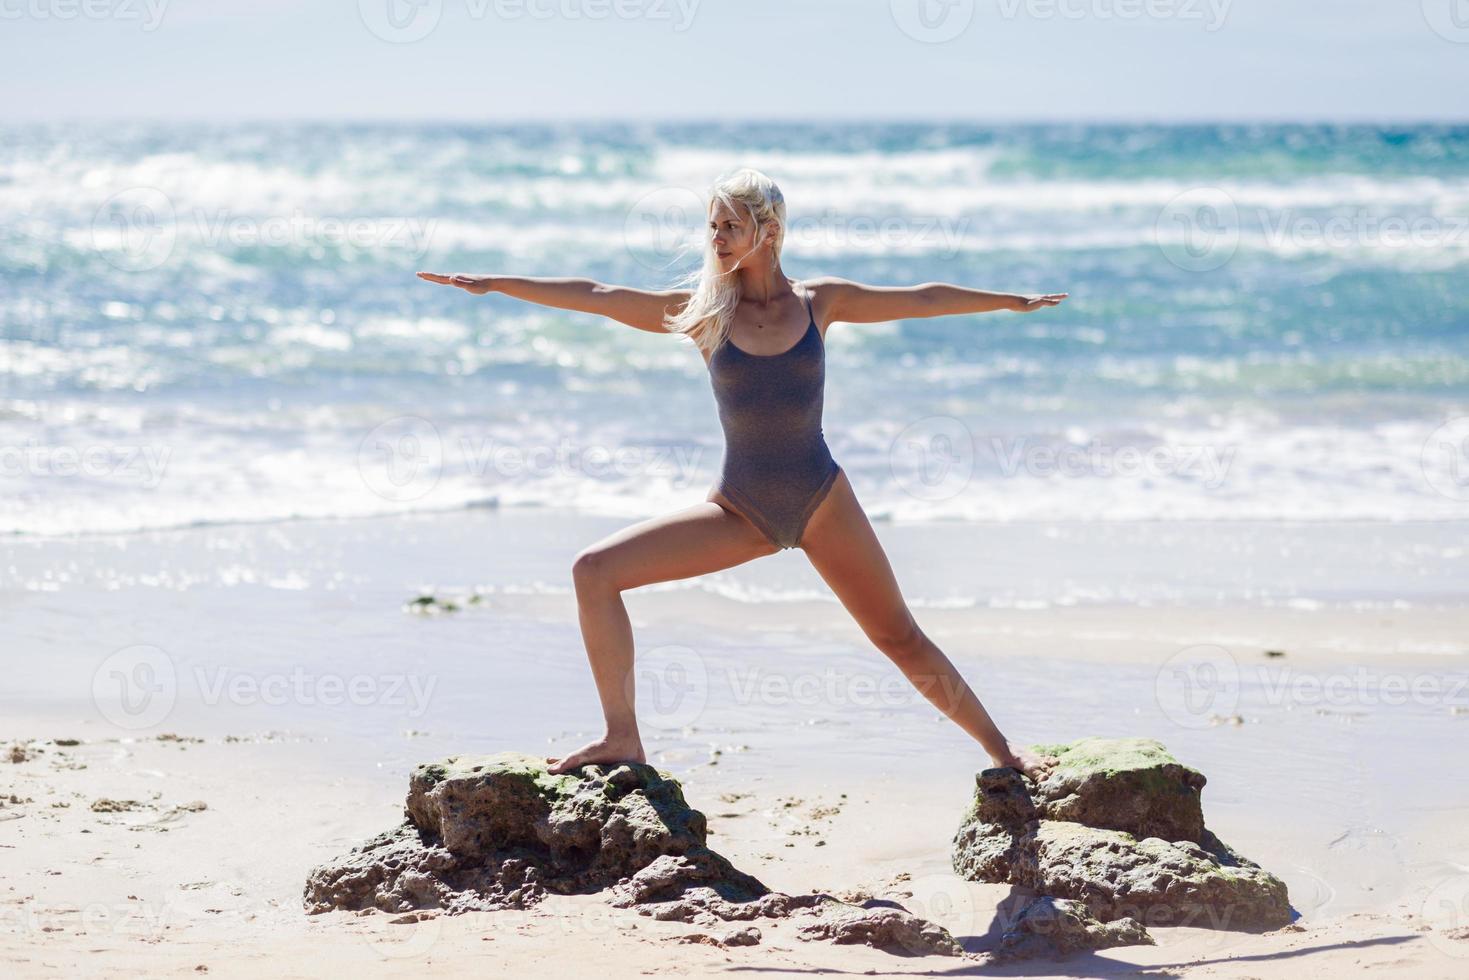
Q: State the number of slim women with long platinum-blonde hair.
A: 1